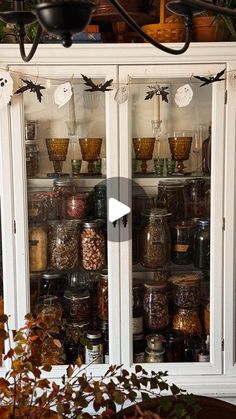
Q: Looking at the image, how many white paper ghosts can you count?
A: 4